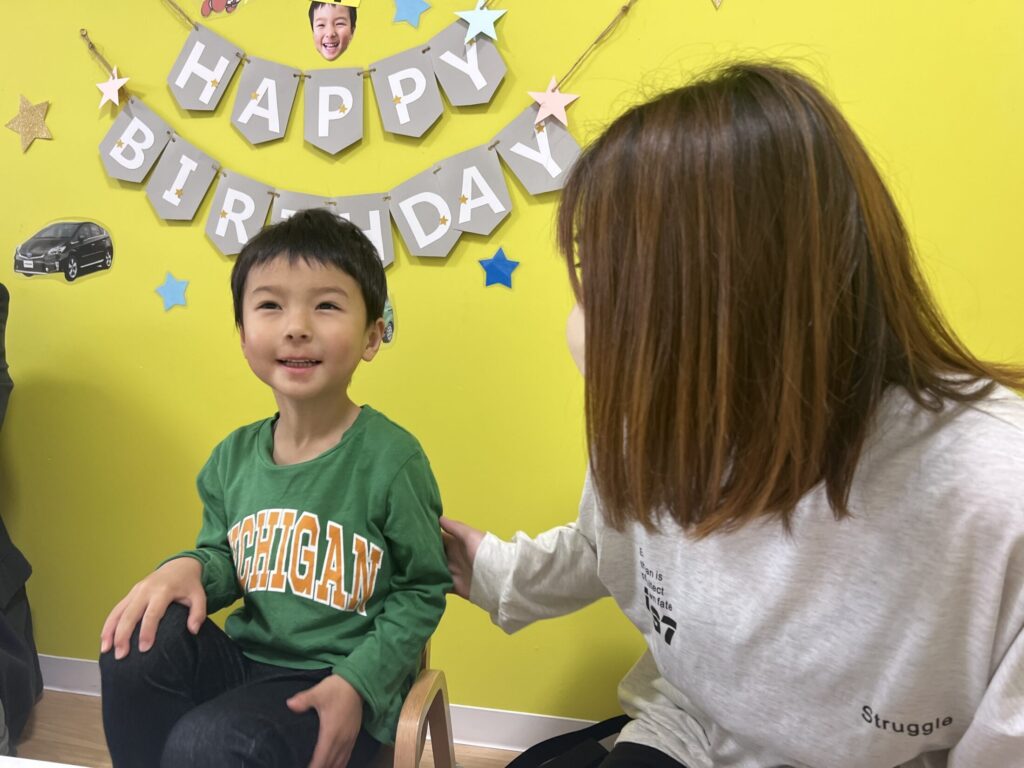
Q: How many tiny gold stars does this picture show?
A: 11